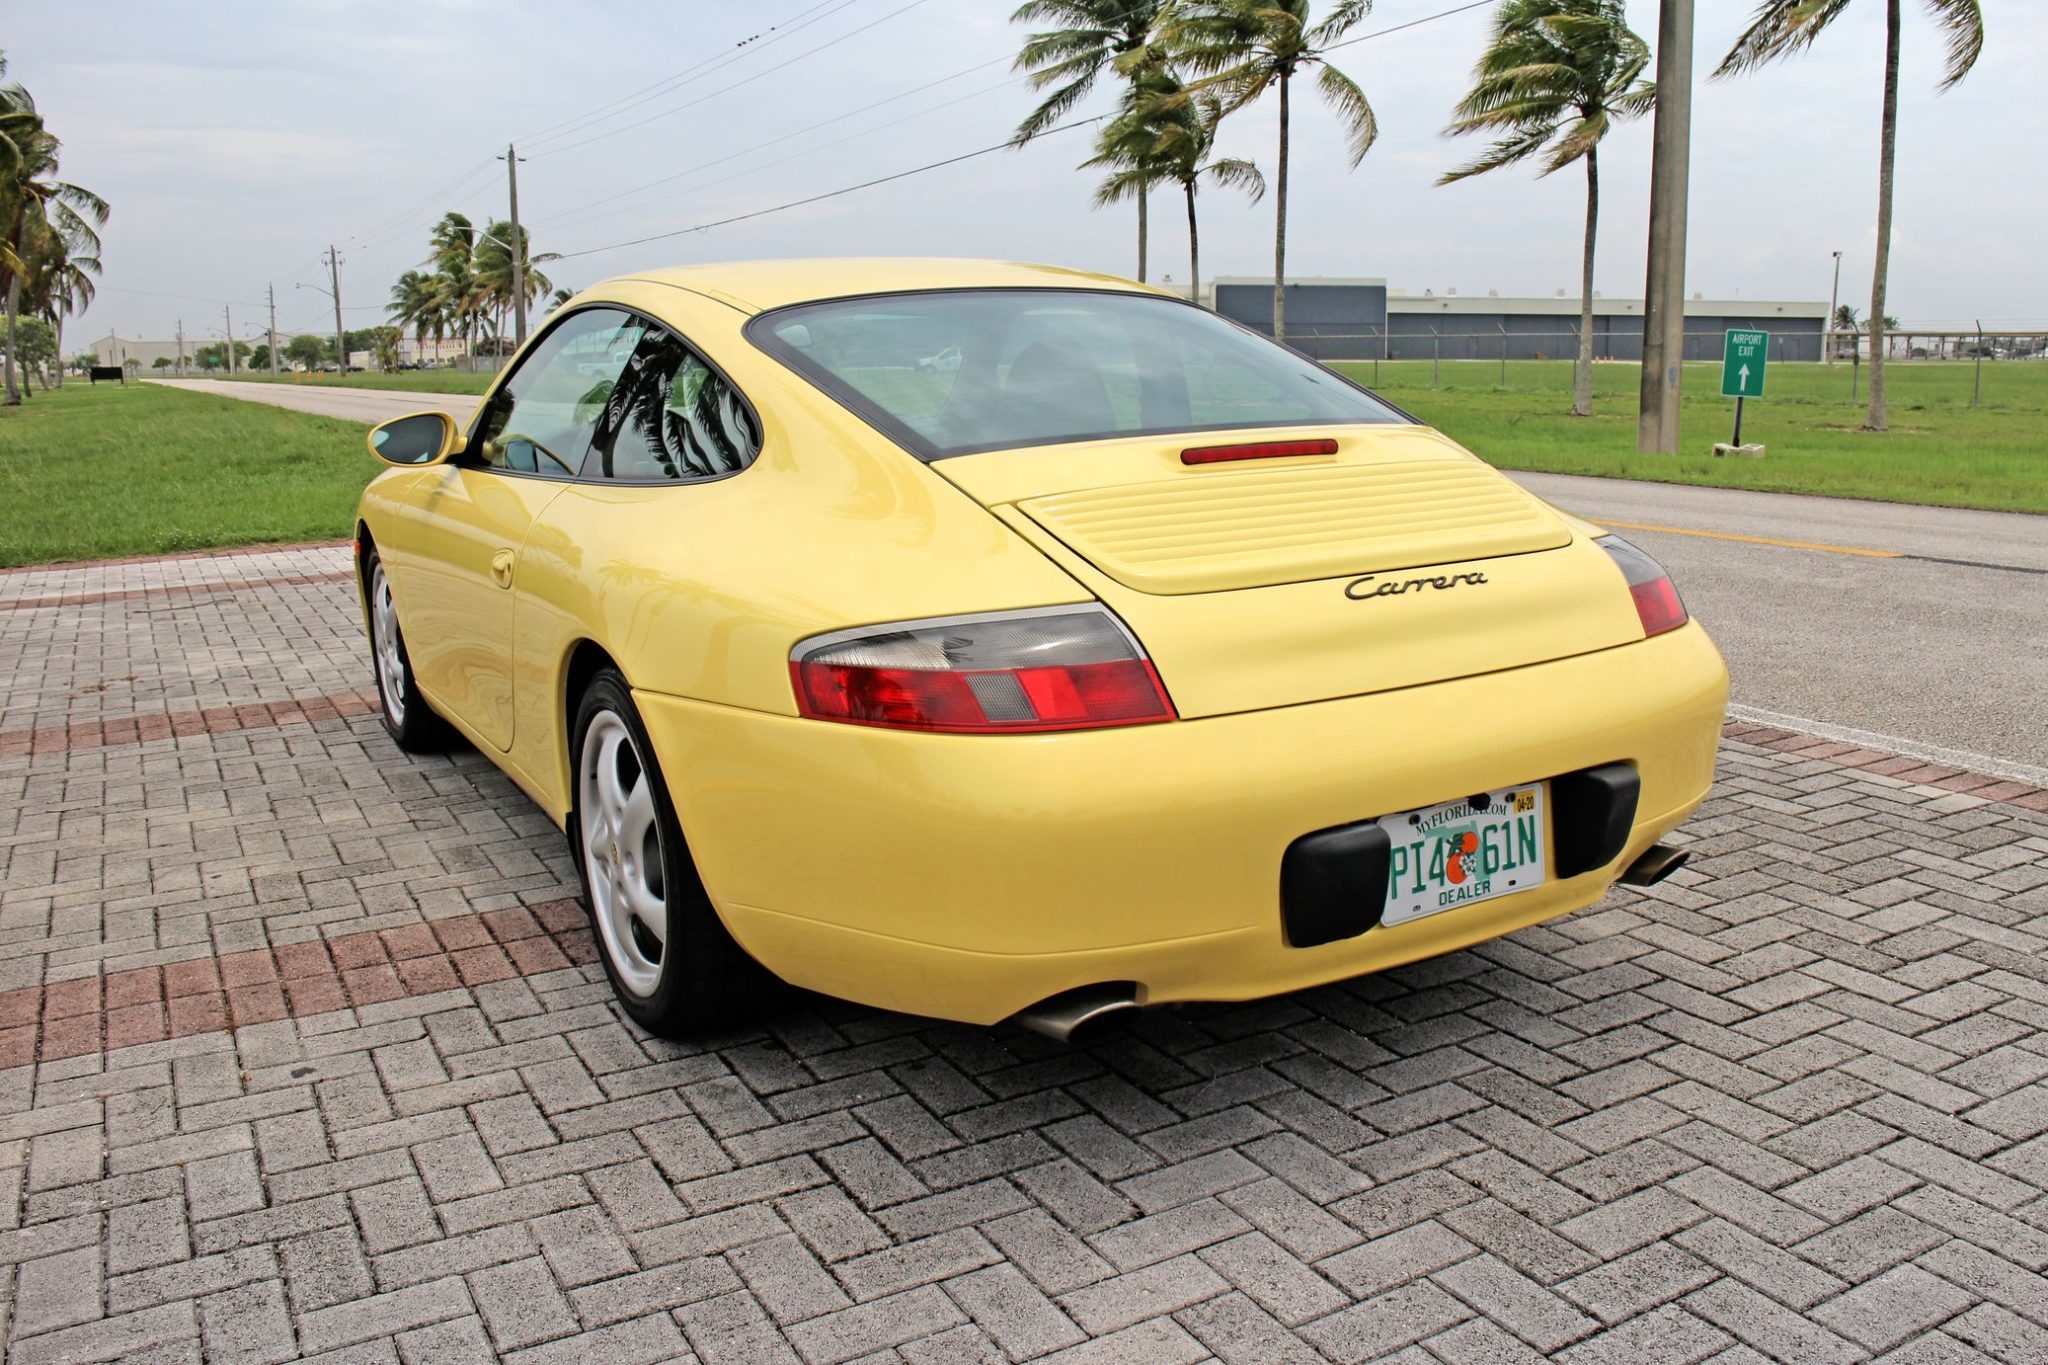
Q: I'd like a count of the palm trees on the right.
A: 5